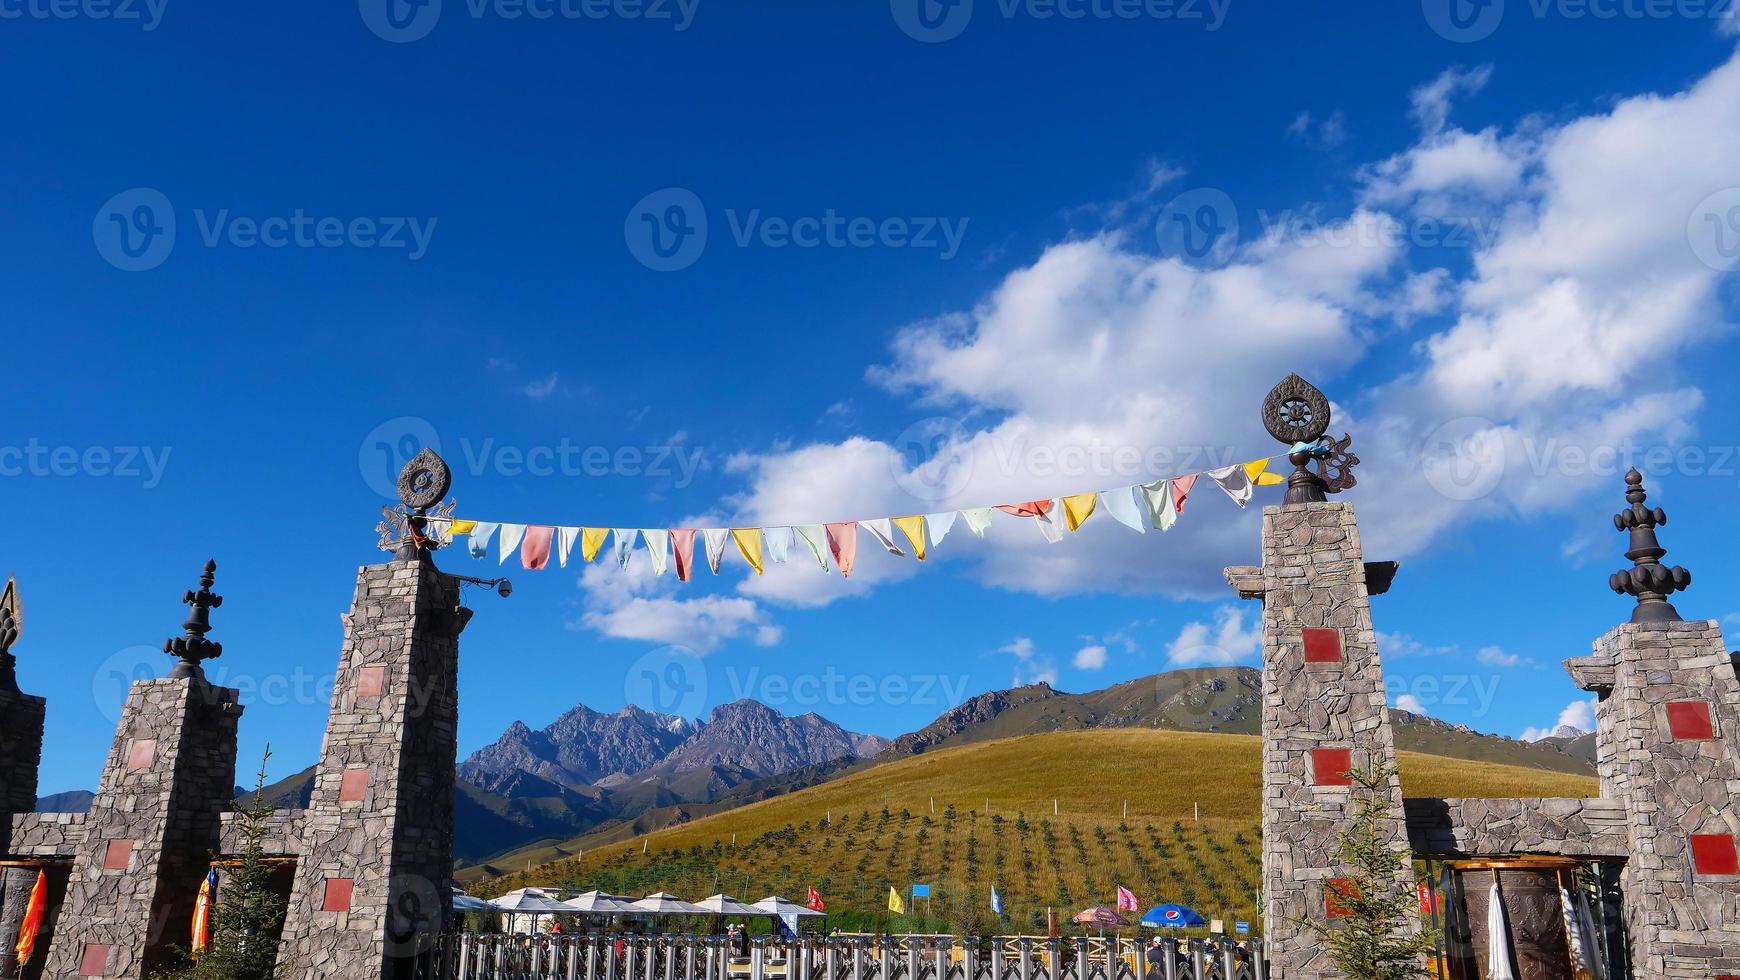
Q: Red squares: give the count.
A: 11